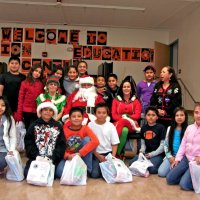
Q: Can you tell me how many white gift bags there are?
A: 7